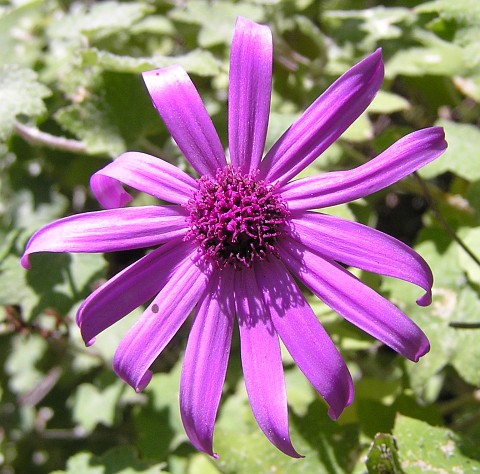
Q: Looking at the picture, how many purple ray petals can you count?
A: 13